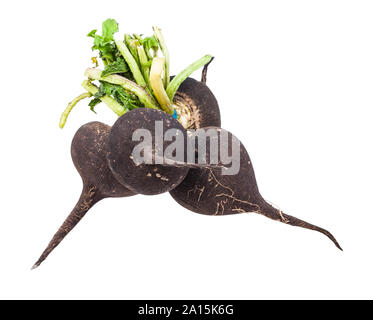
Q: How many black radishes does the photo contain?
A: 4